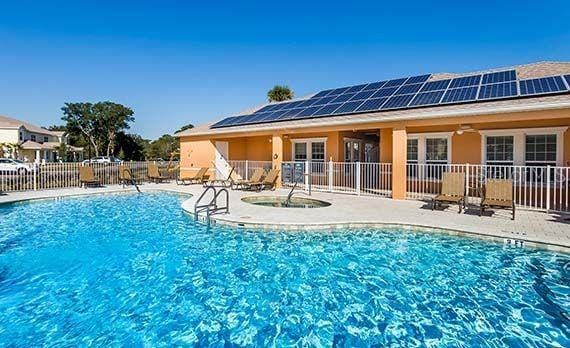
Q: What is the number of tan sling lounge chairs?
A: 9